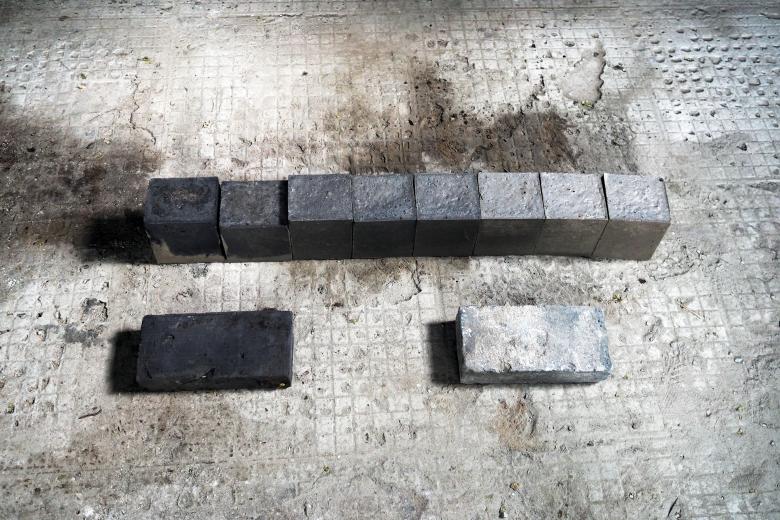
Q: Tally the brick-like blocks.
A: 10